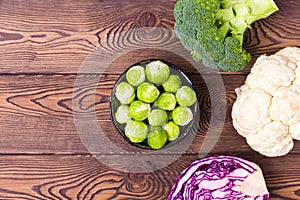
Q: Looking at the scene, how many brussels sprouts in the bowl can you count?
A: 14